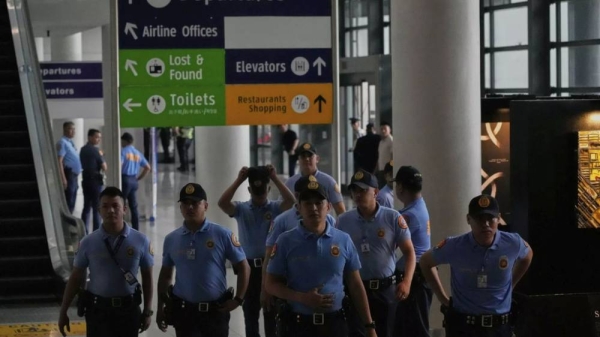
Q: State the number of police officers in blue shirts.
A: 12